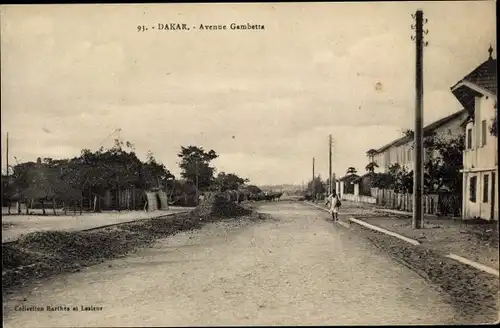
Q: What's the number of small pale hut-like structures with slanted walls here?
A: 2